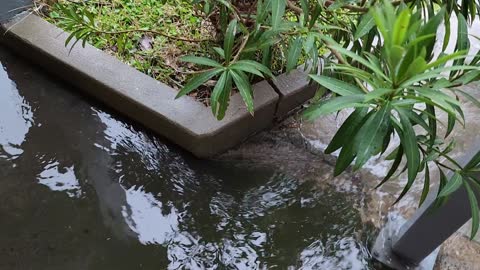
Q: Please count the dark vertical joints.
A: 1